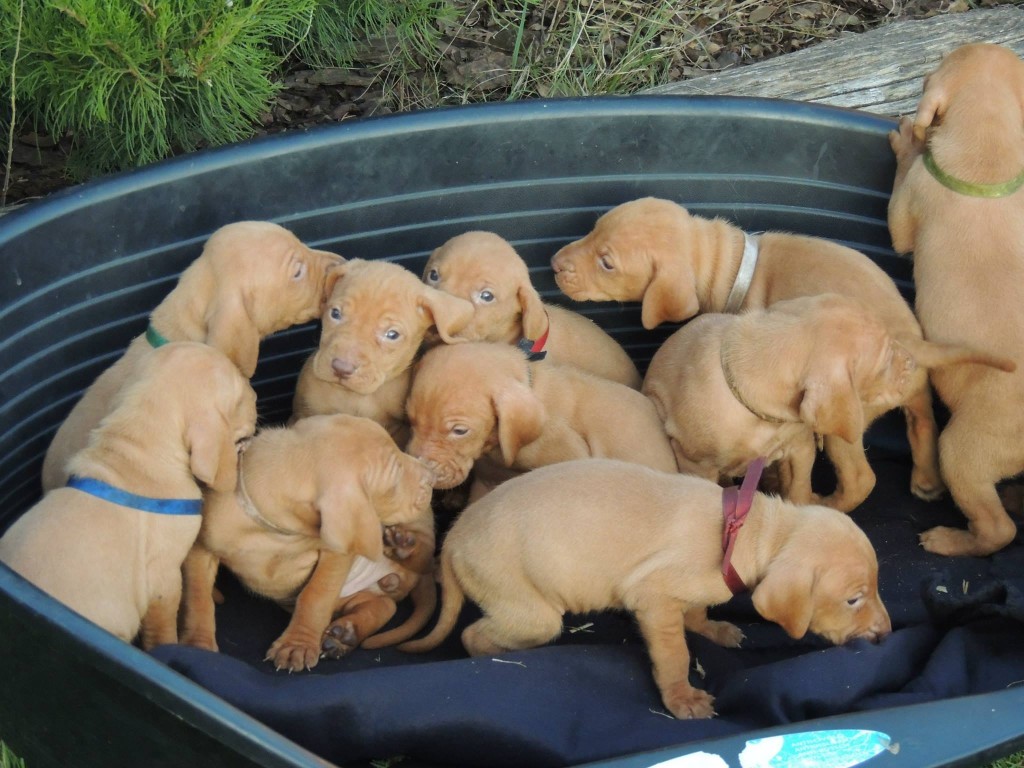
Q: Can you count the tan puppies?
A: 10